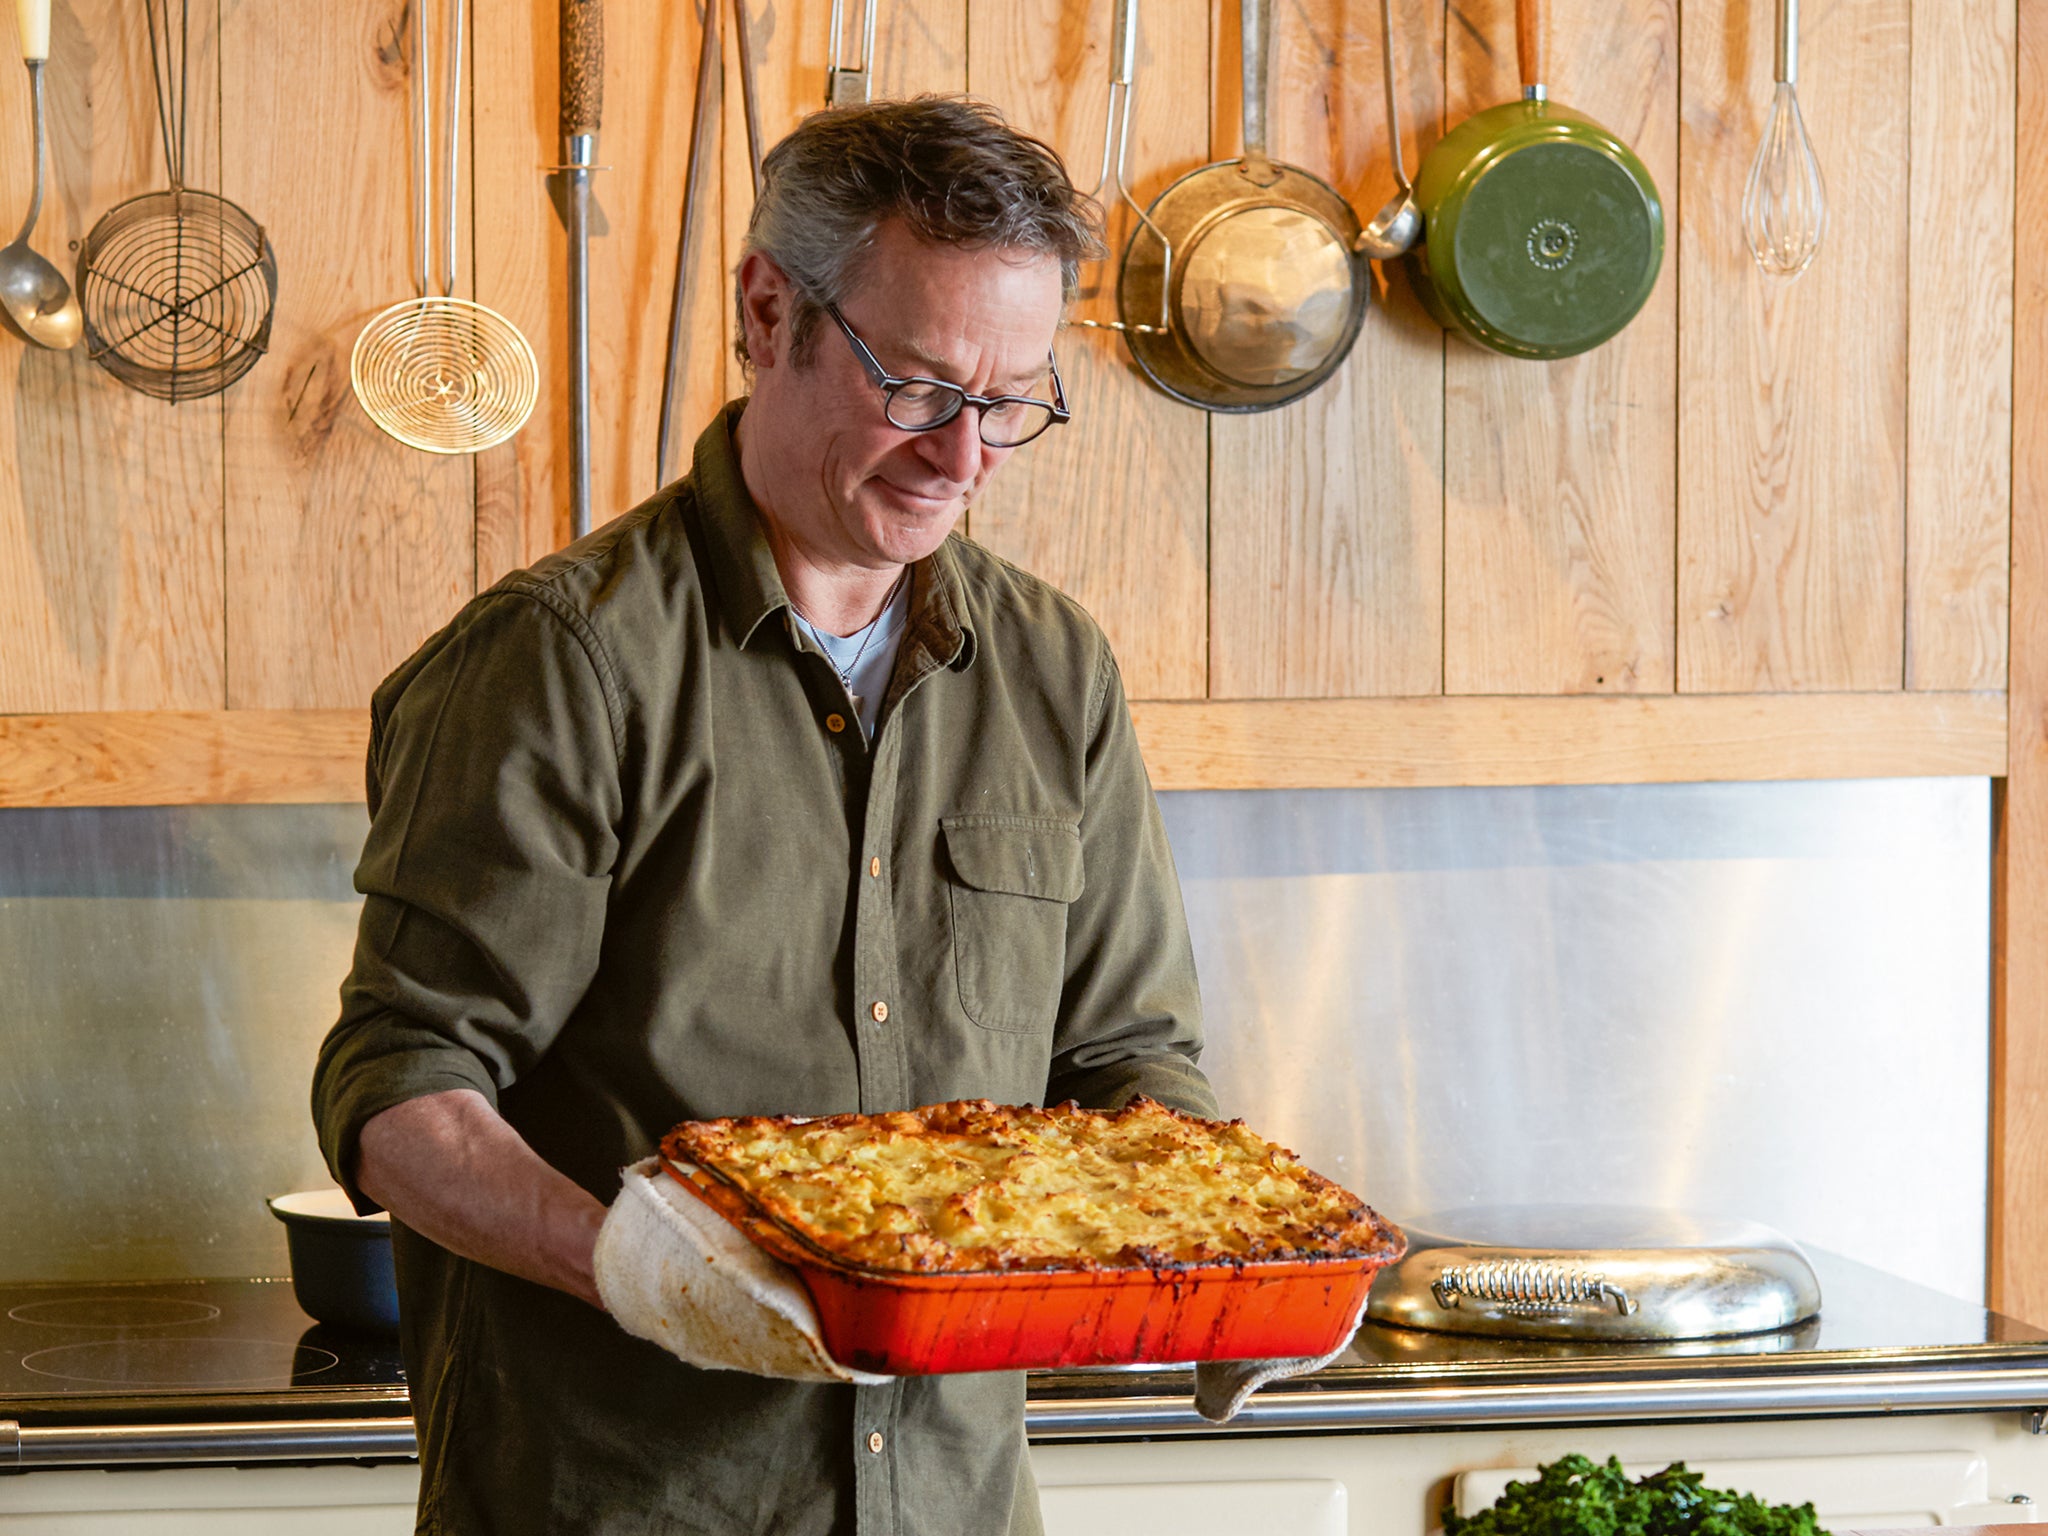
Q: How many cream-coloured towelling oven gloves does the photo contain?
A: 2